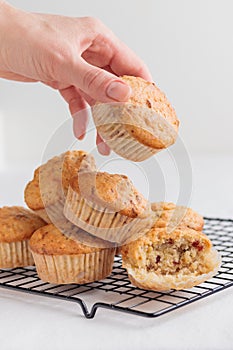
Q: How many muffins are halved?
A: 1